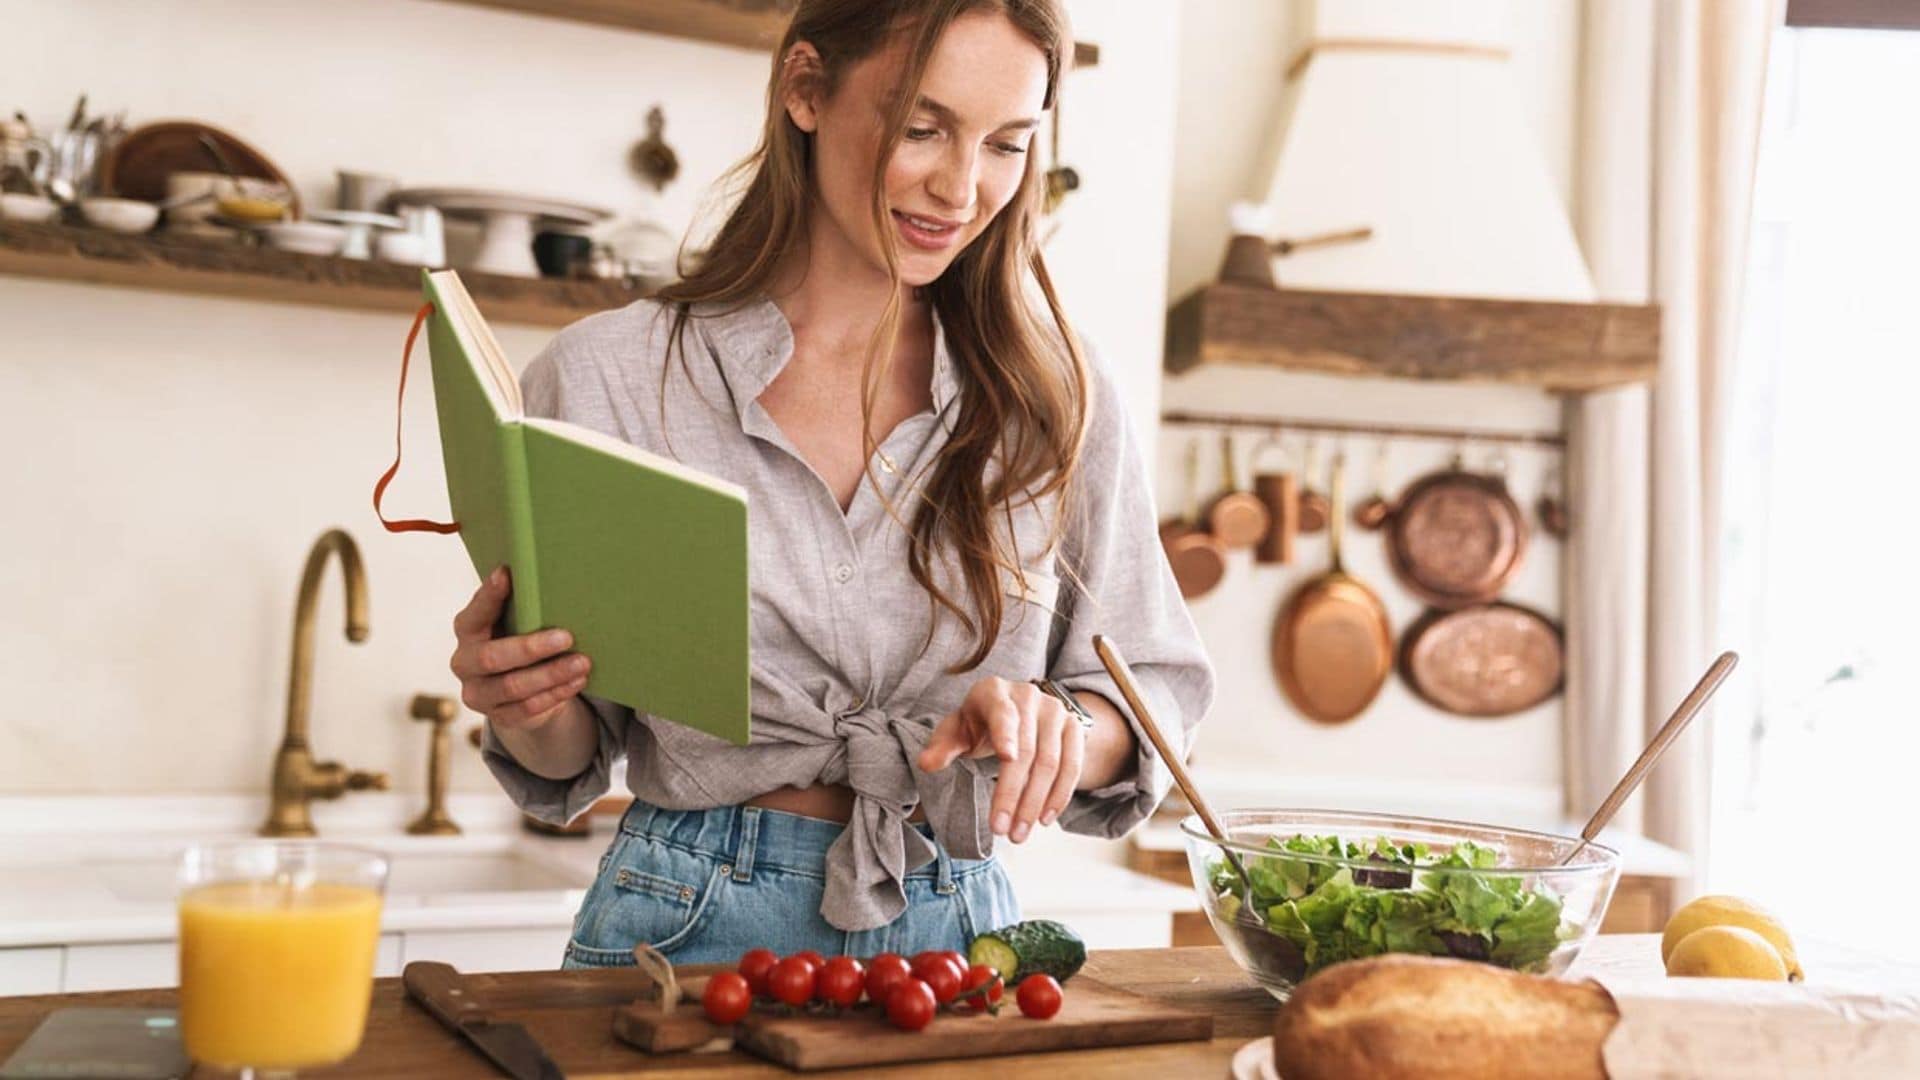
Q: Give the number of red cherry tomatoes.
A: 11